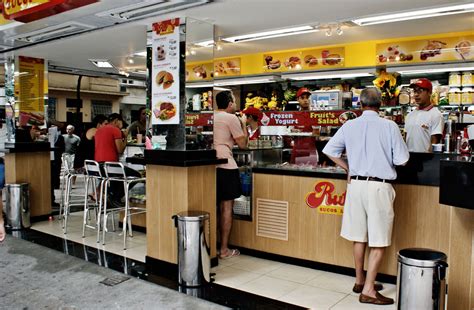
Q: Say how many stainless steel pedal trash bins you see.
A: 3